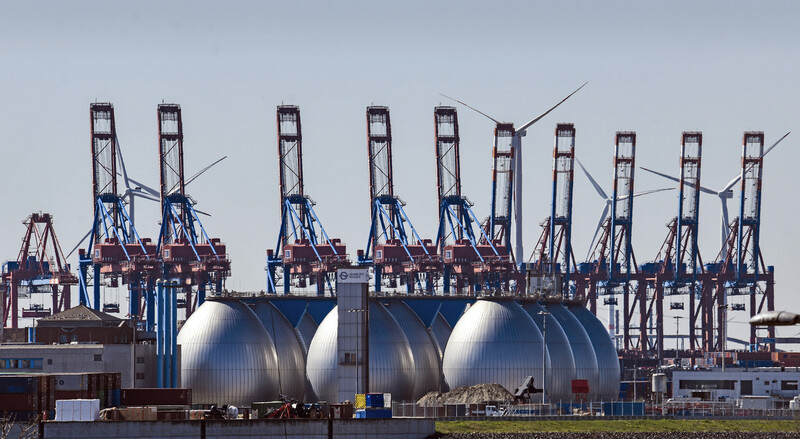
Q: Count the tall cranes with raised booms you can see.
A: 10